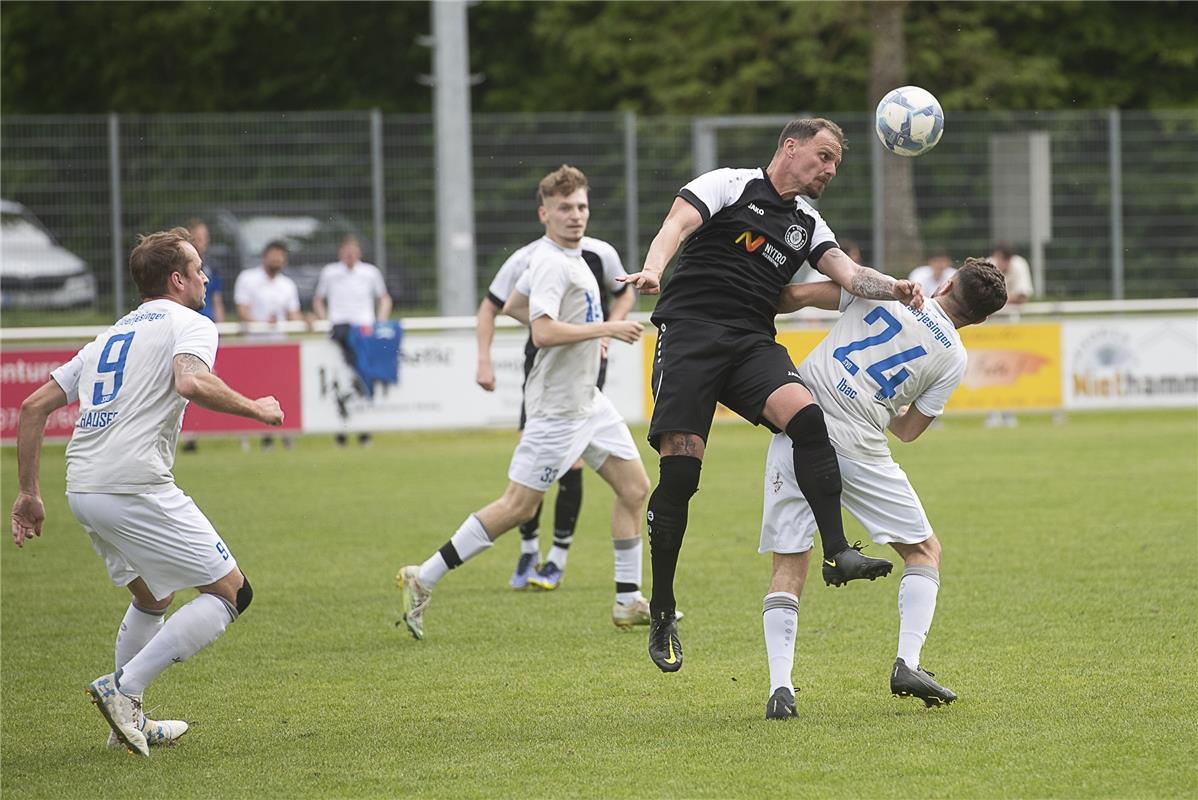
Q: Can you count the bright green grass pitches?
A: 1